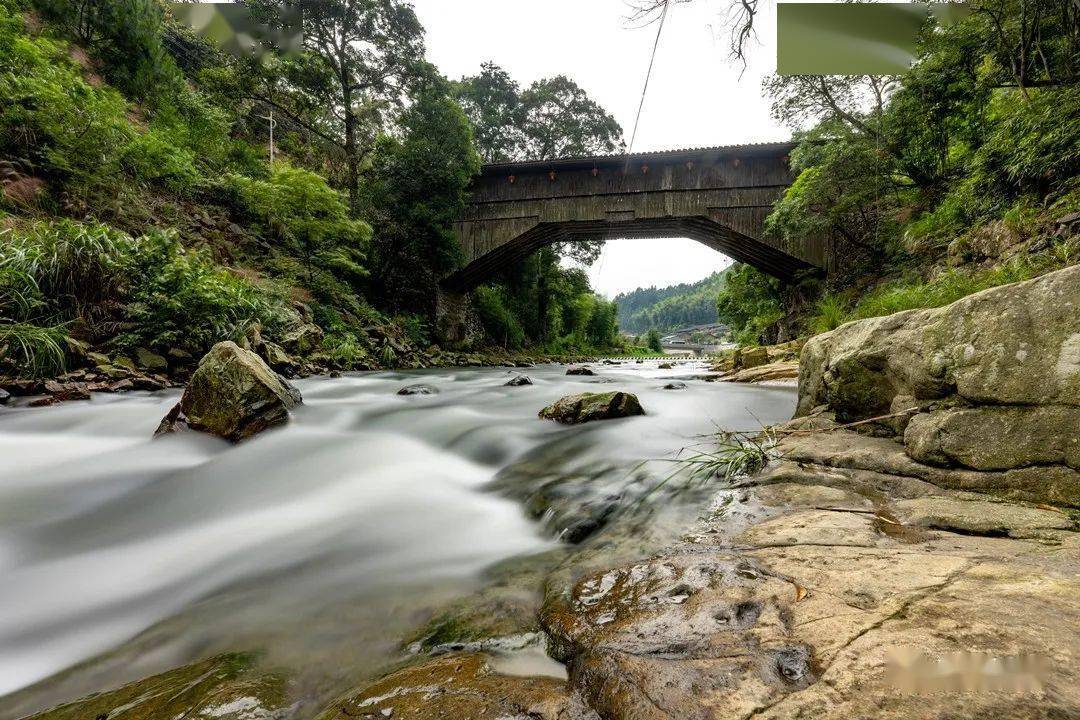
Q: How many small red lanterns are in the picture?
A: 7